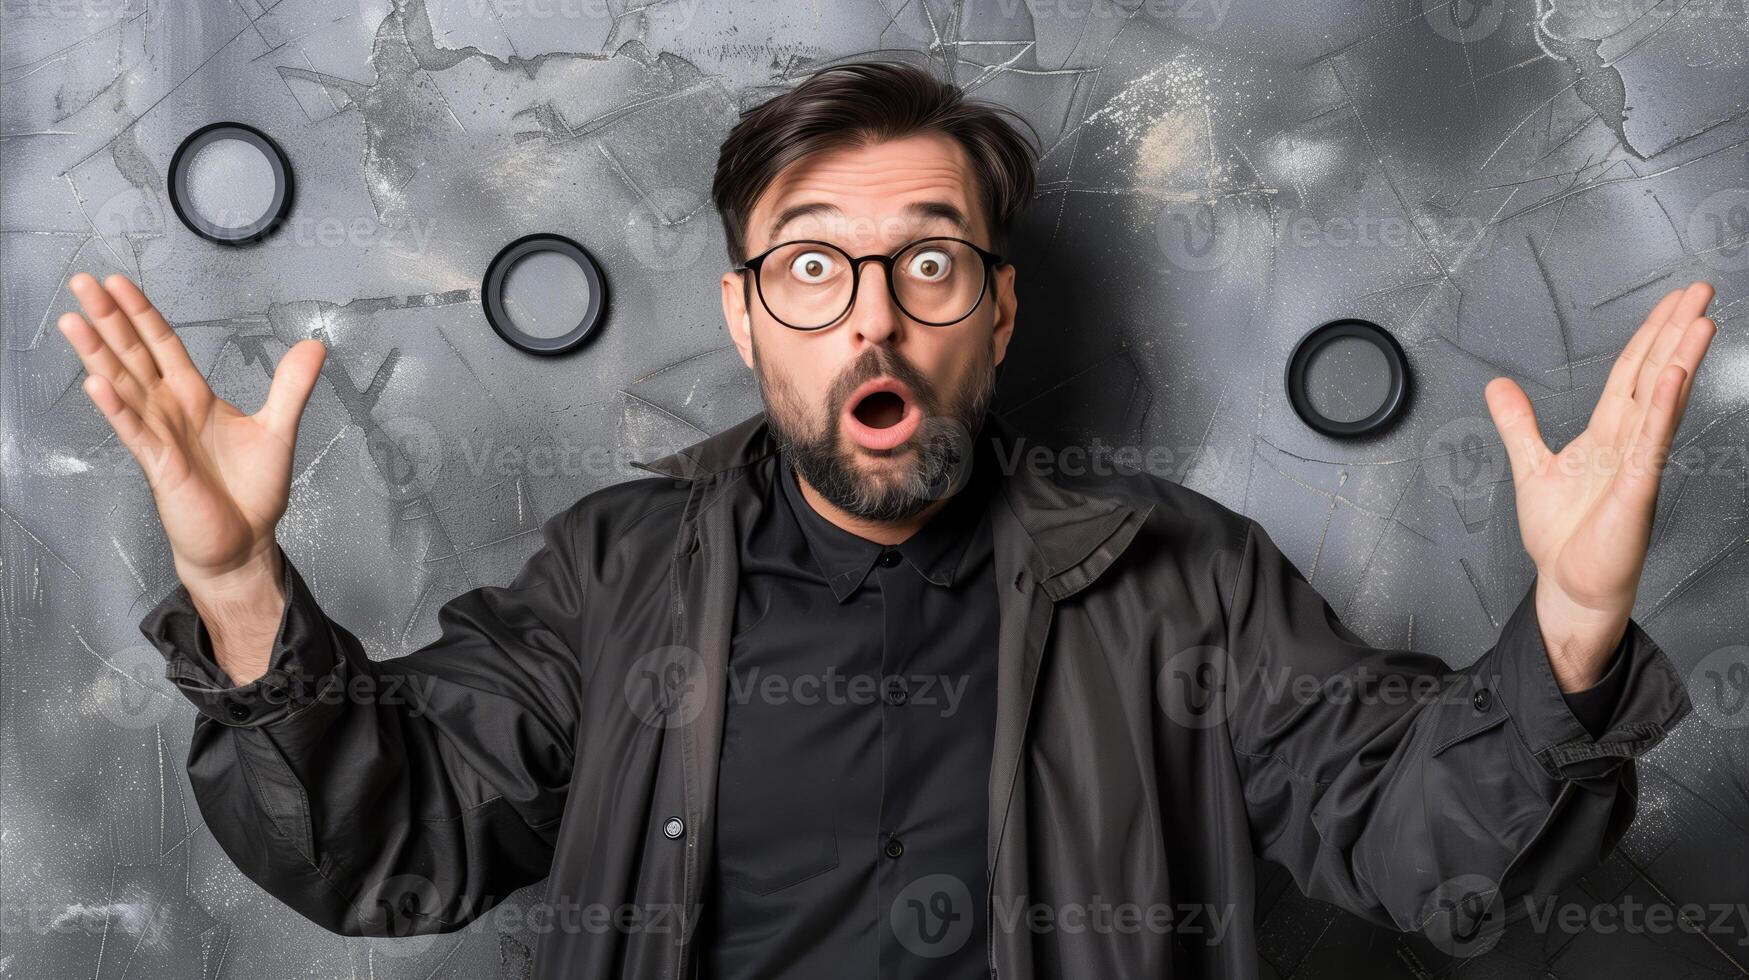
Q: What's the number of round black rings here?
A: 3